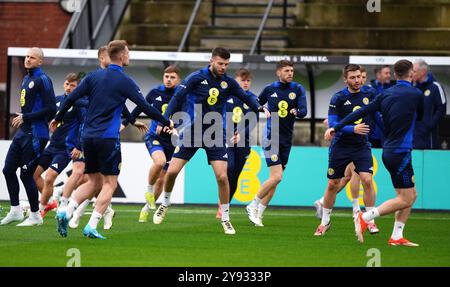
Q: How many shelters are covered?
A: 1